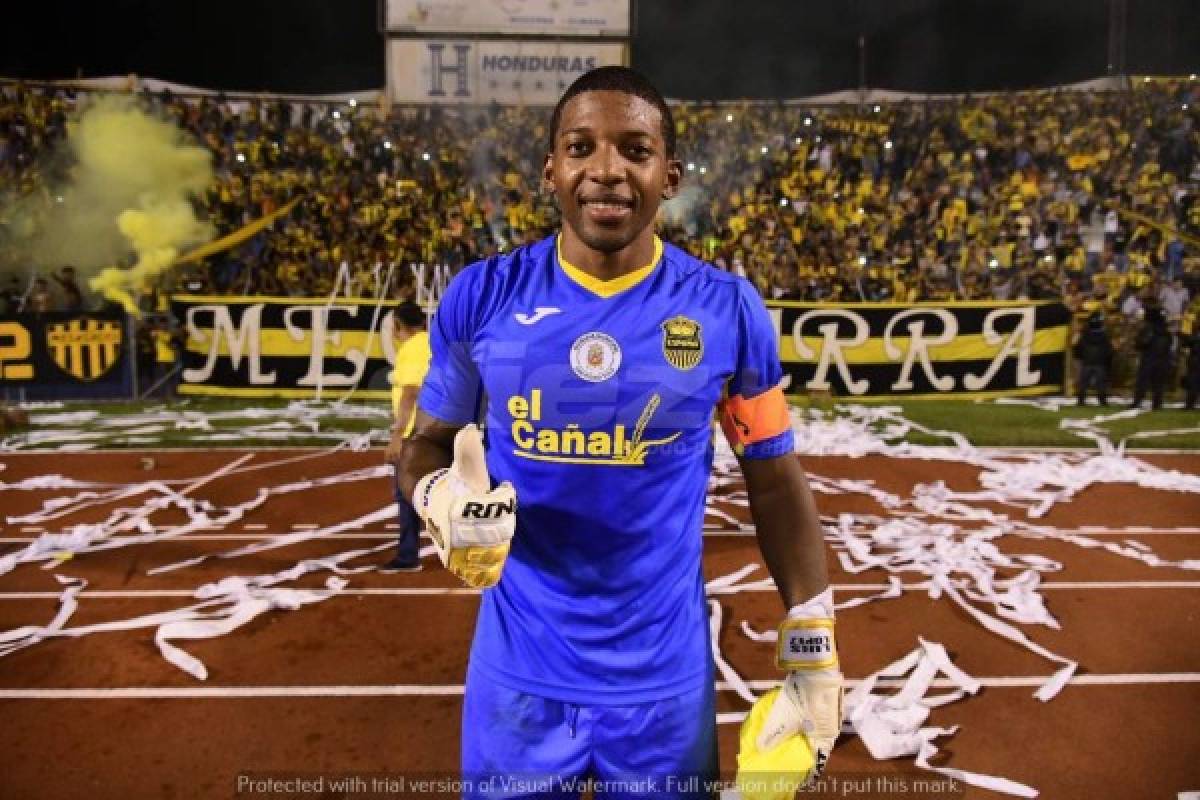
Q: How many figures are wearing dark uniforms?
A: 3